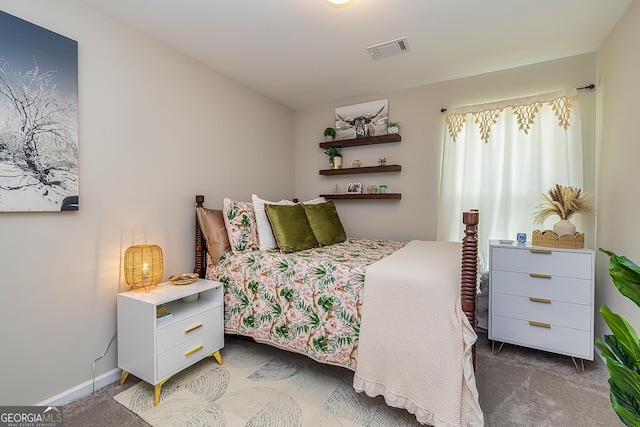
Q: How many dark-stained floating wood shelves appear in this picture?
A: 3